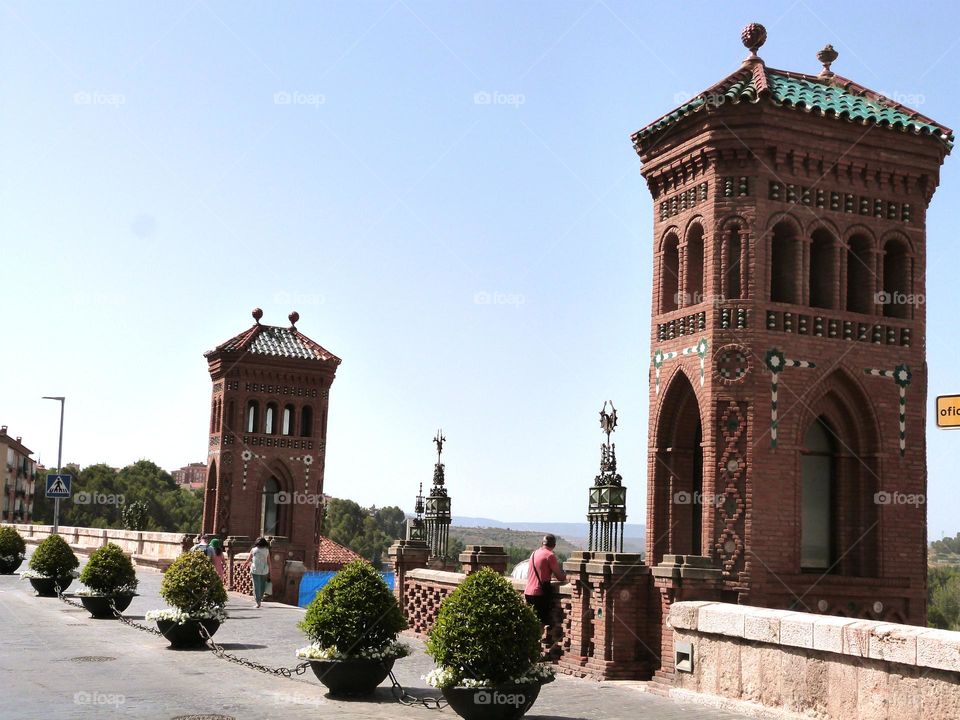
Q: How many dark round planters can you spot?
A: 6